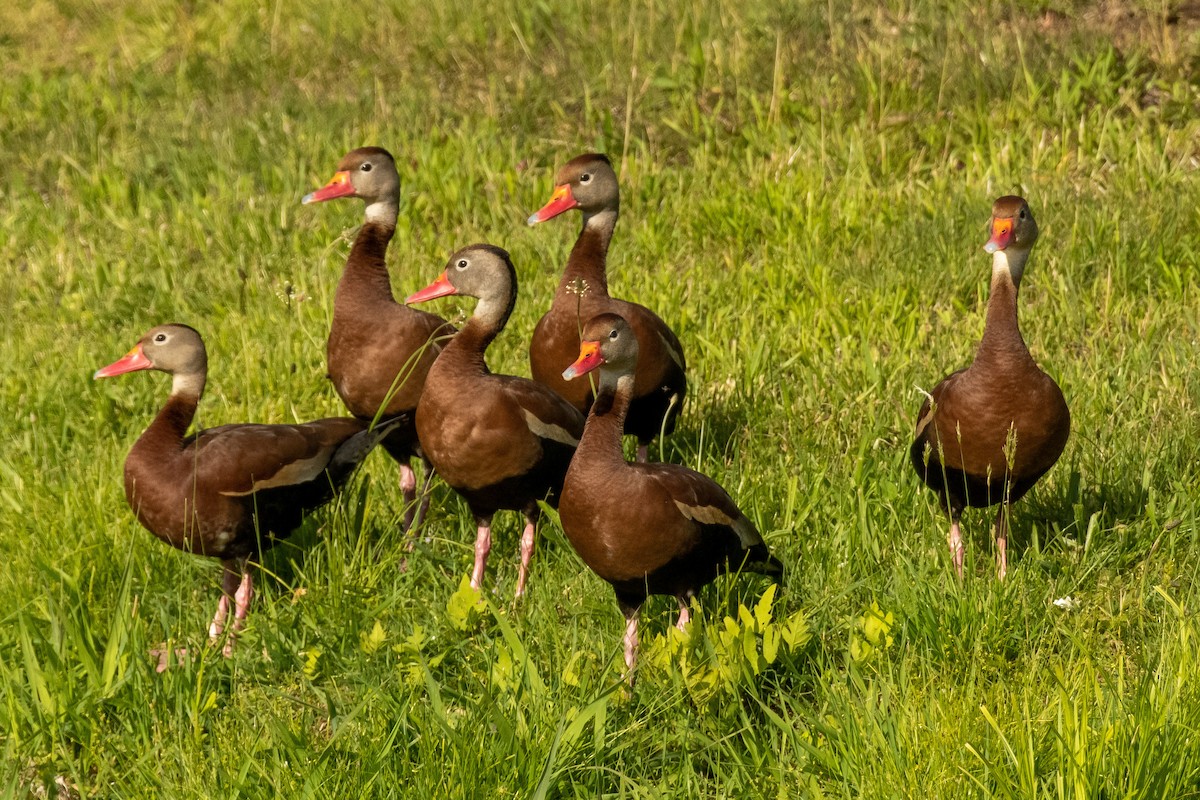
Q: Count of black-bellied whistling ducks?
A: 6